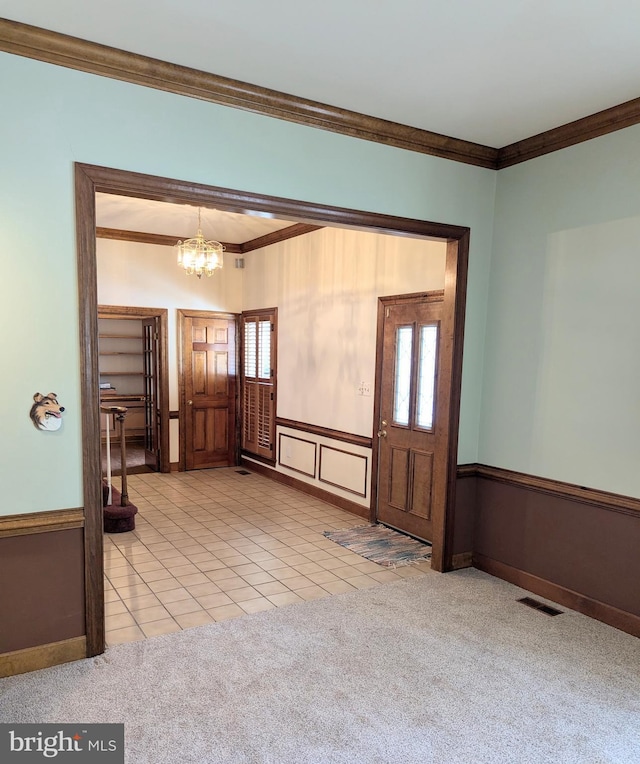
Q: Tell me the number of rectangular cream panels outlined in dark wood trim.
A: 2